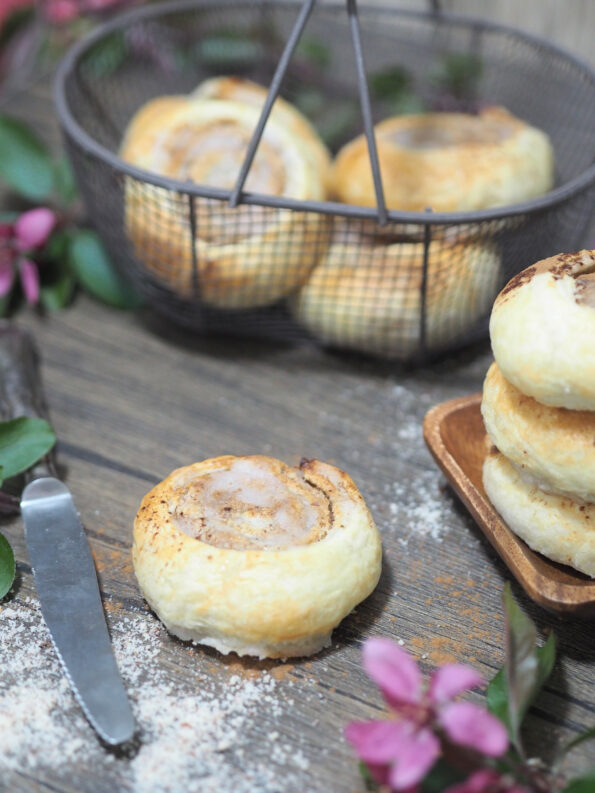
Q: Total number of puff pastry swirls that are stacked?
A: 3